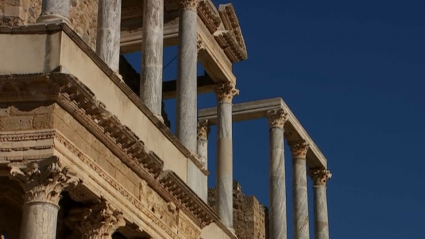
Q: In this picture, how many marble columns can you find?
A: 11